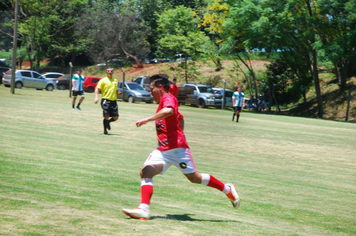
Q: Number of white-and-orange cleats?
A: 2